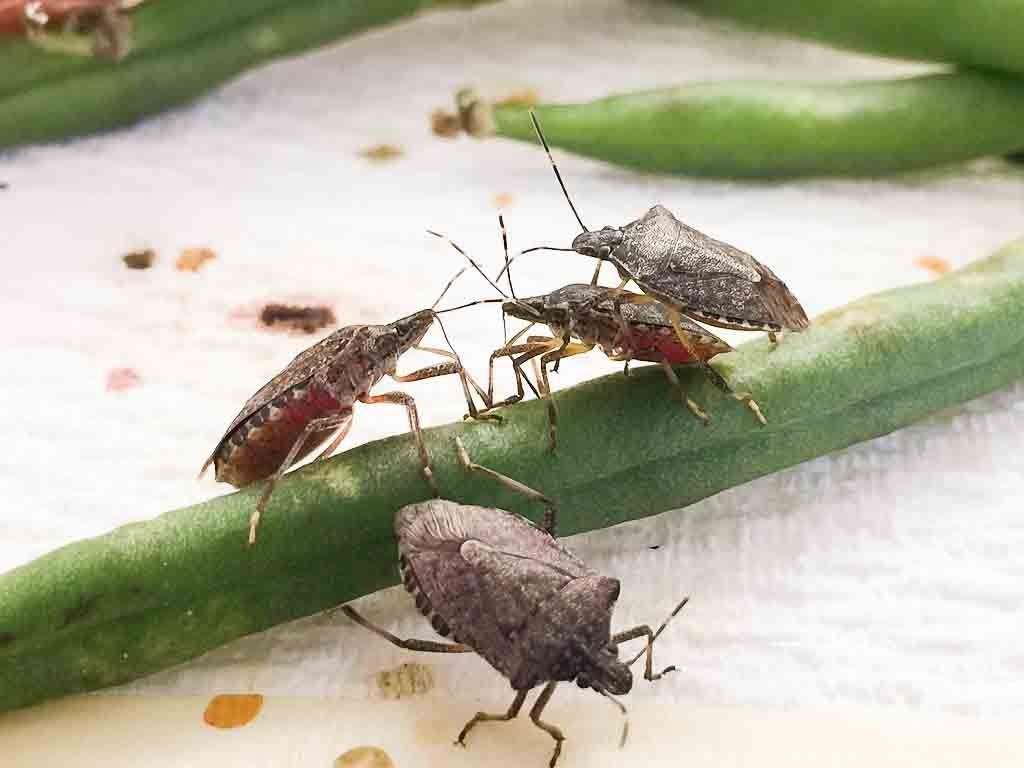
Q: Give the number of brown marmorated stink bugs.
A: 4